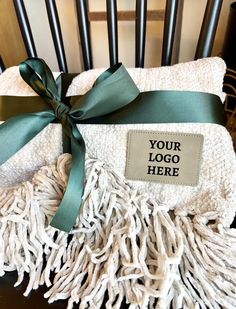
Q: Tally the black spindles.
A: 7